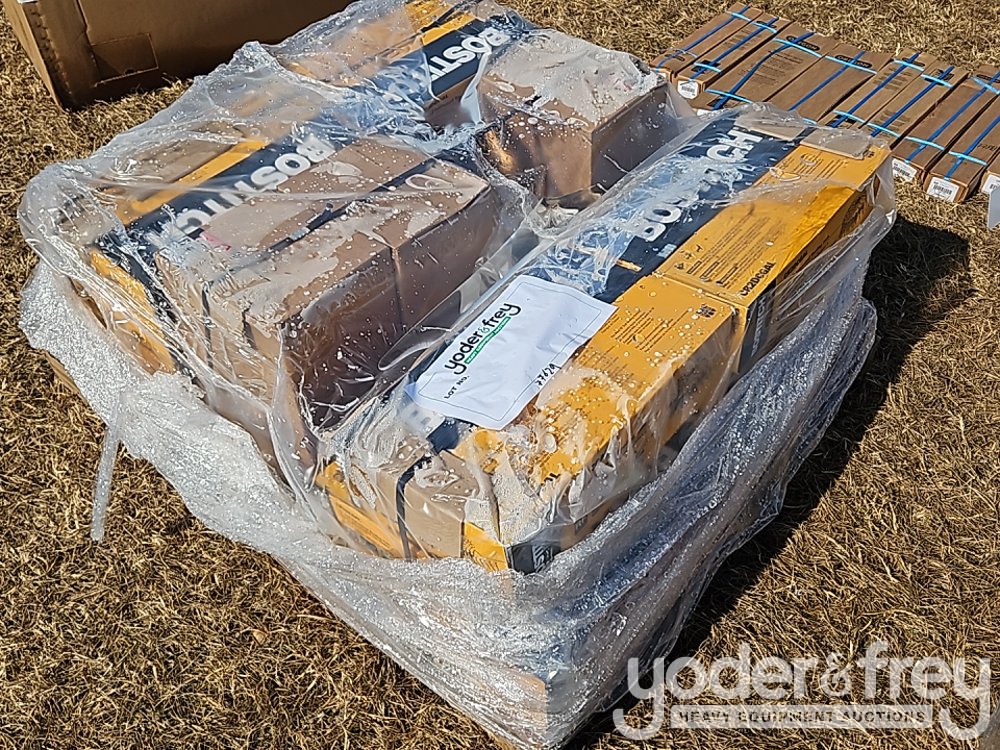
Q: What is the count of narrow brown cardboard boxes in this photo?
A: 9